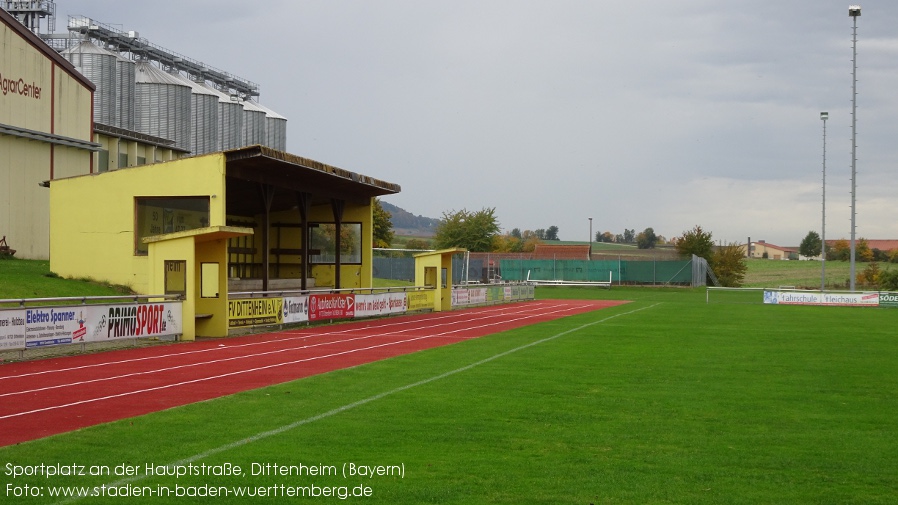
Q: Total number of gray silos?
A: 7